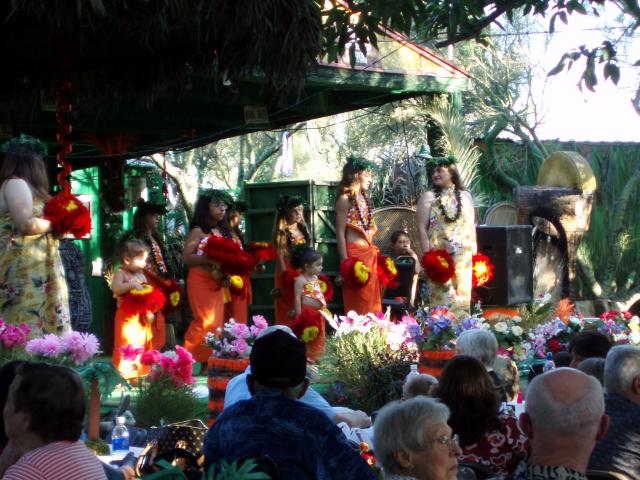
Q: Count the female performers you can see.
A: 9